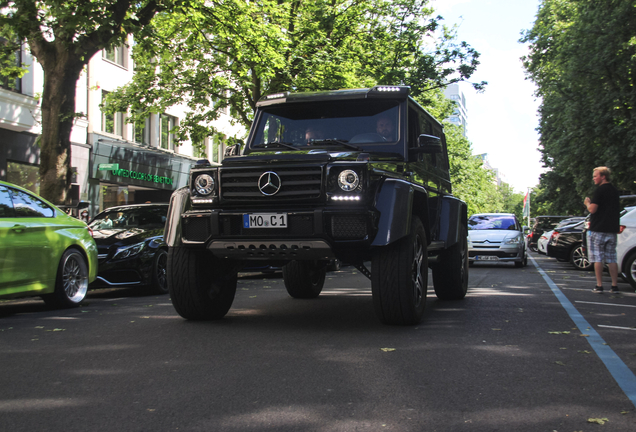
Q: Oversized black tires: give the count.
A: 4